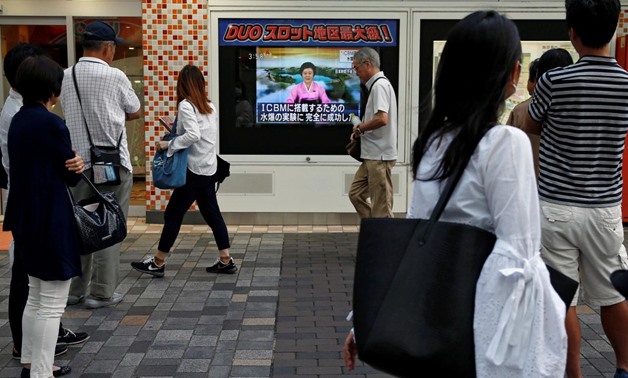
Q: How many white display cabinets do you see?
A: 2